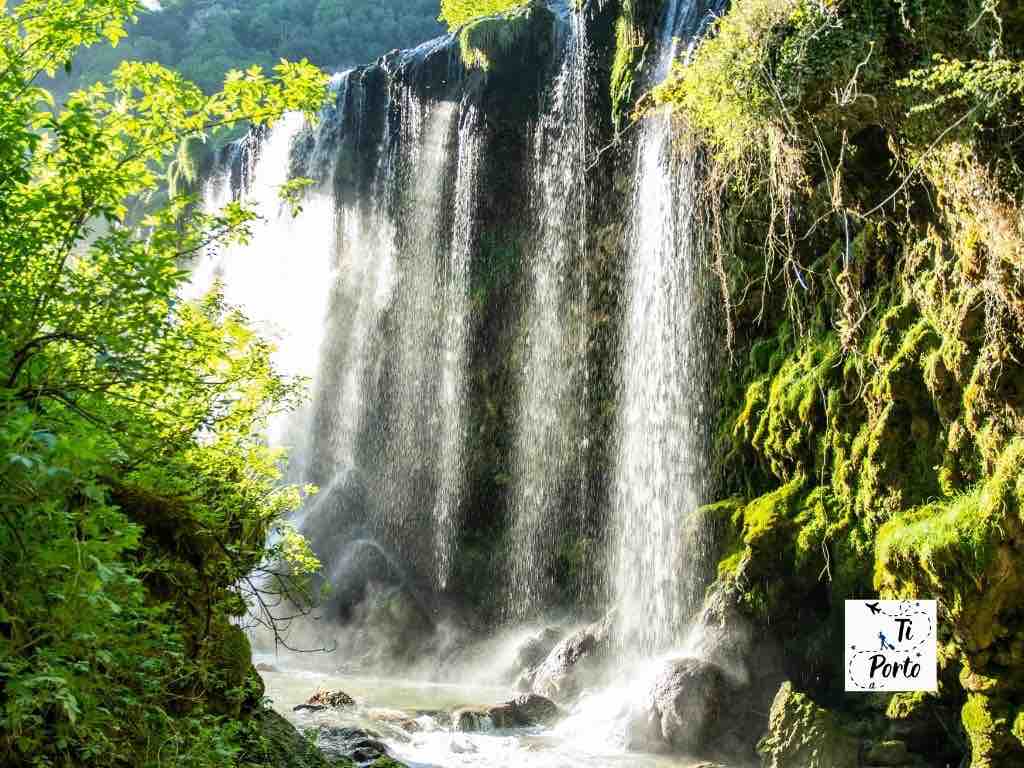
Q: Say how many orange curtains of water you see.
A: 0